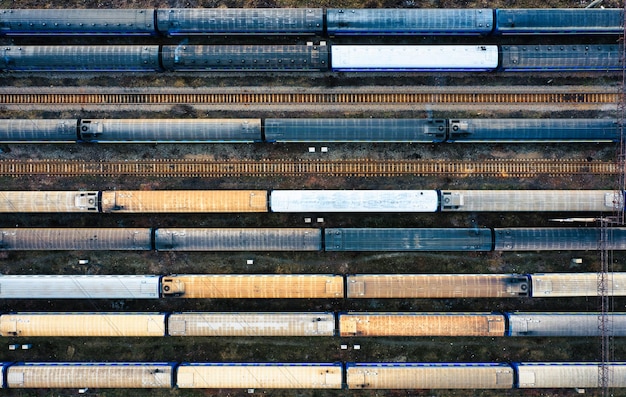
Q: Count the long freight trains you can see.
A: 8